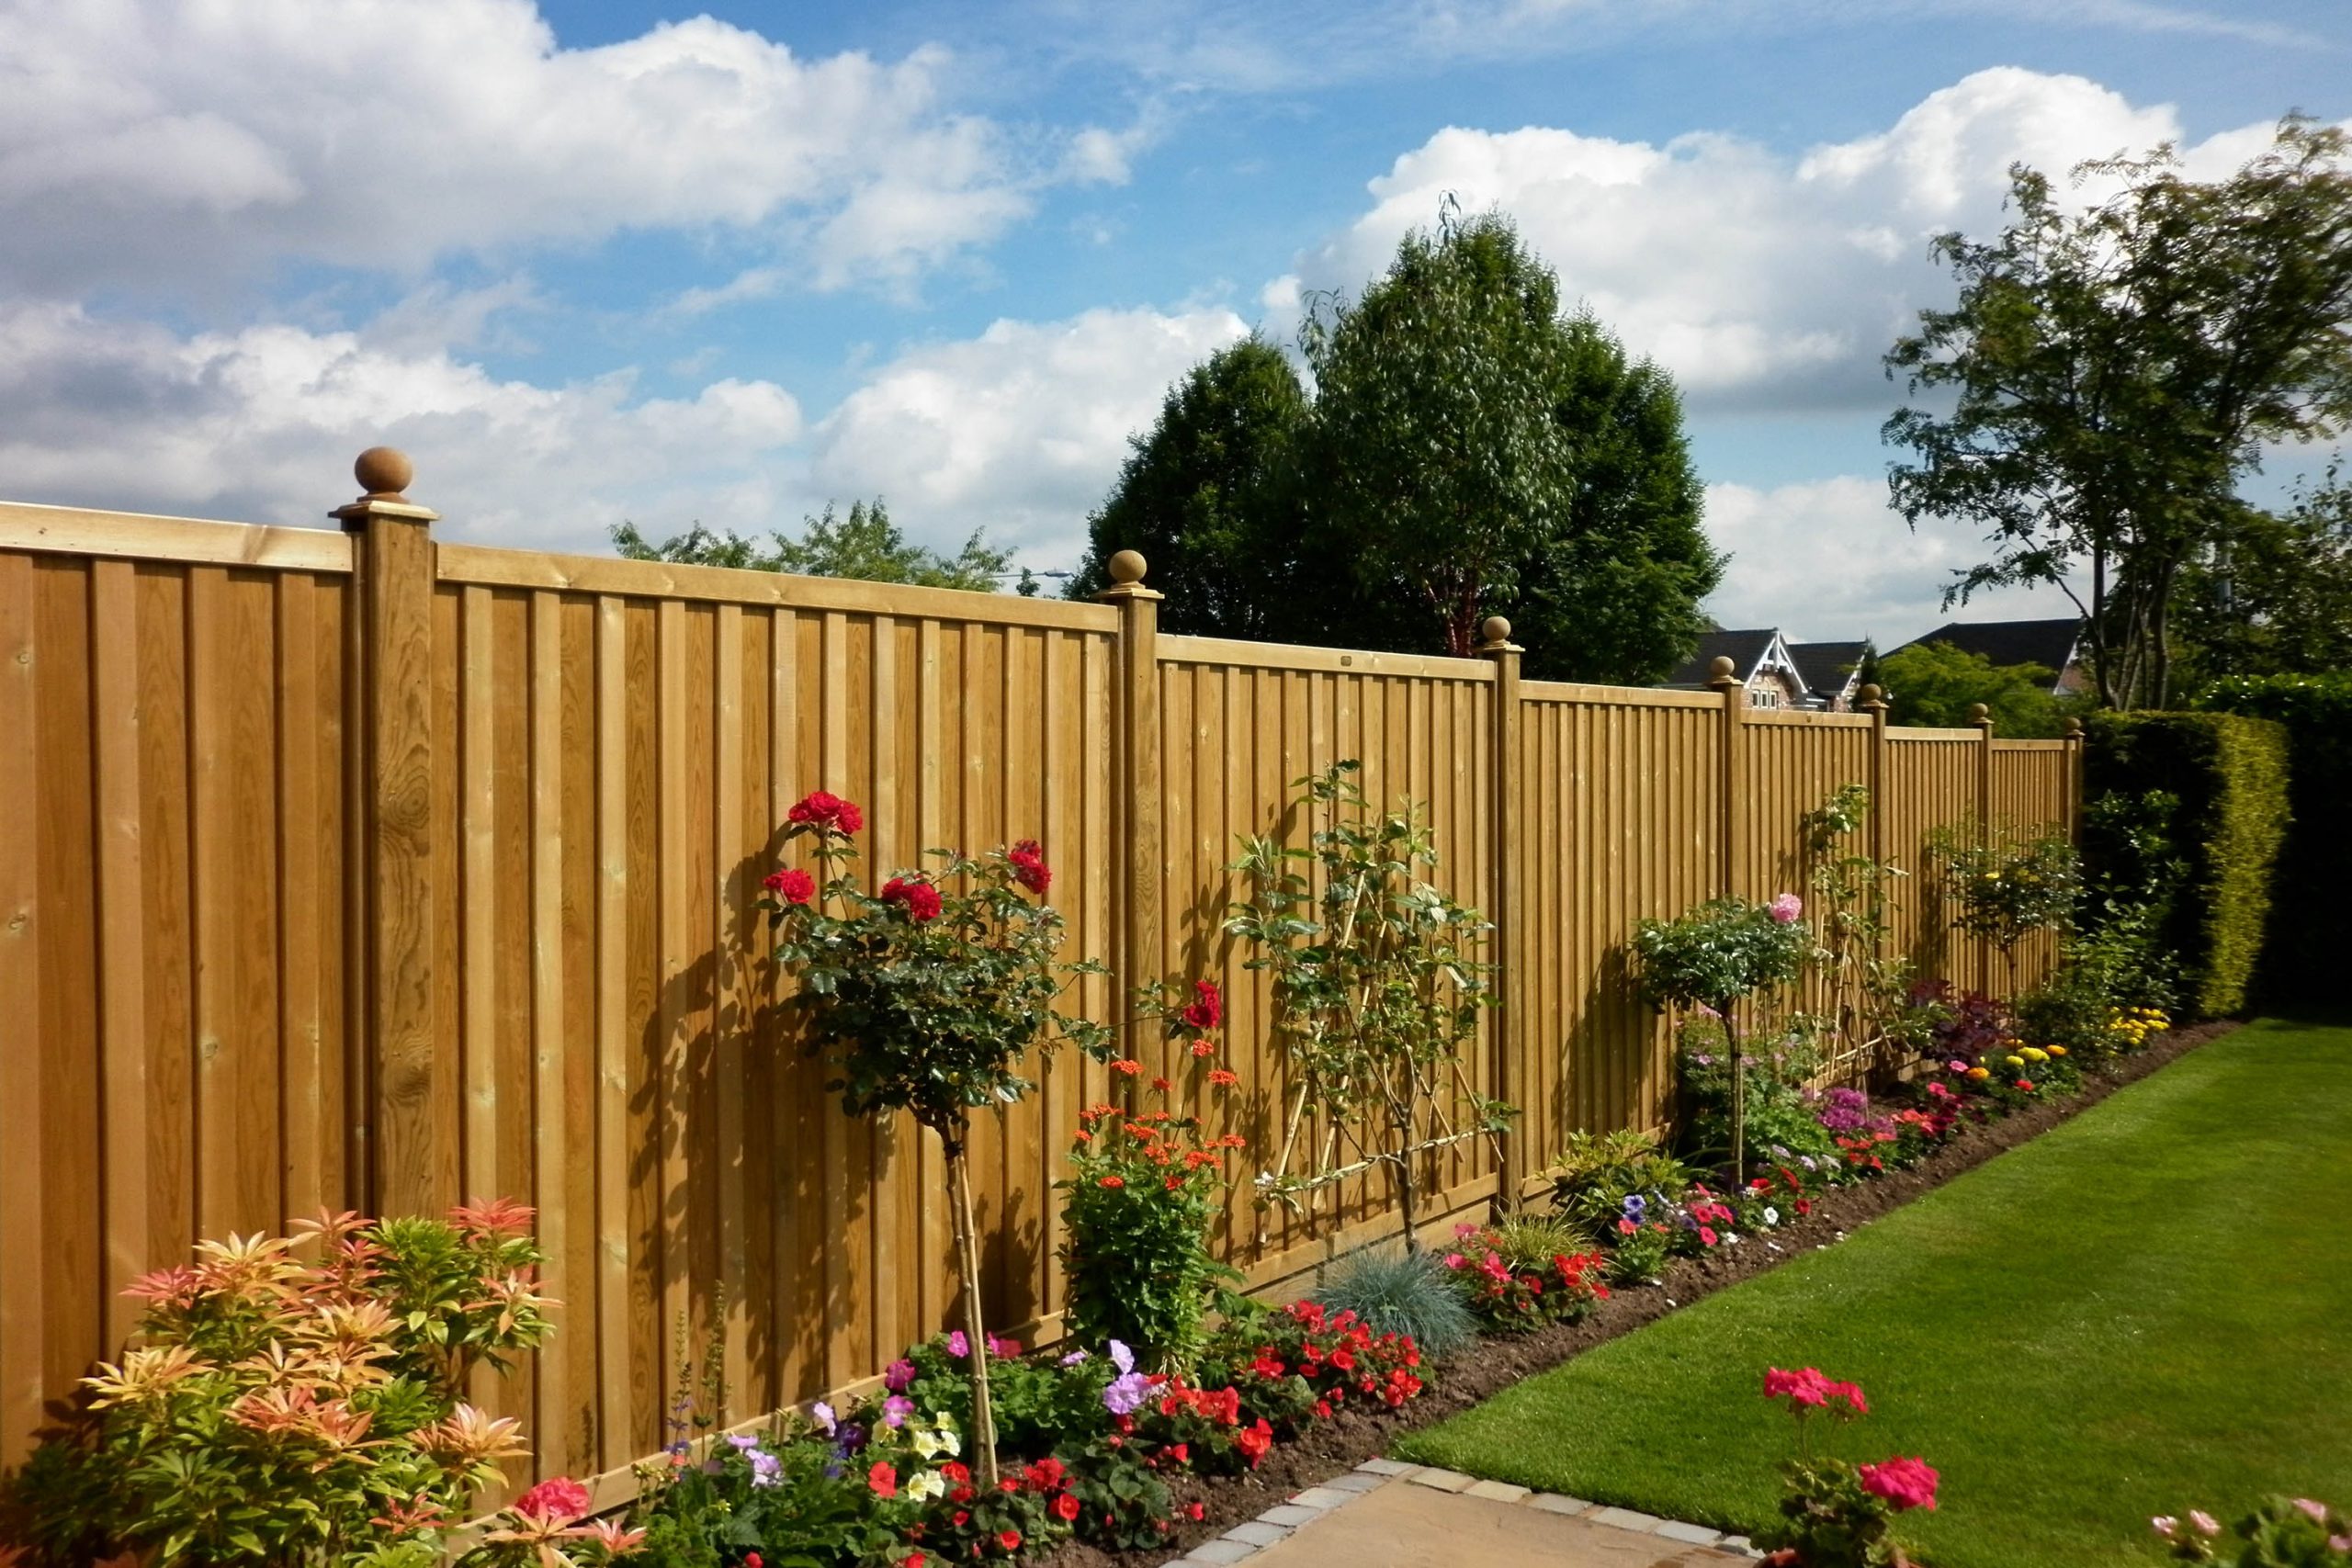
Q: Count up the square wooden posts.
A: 7